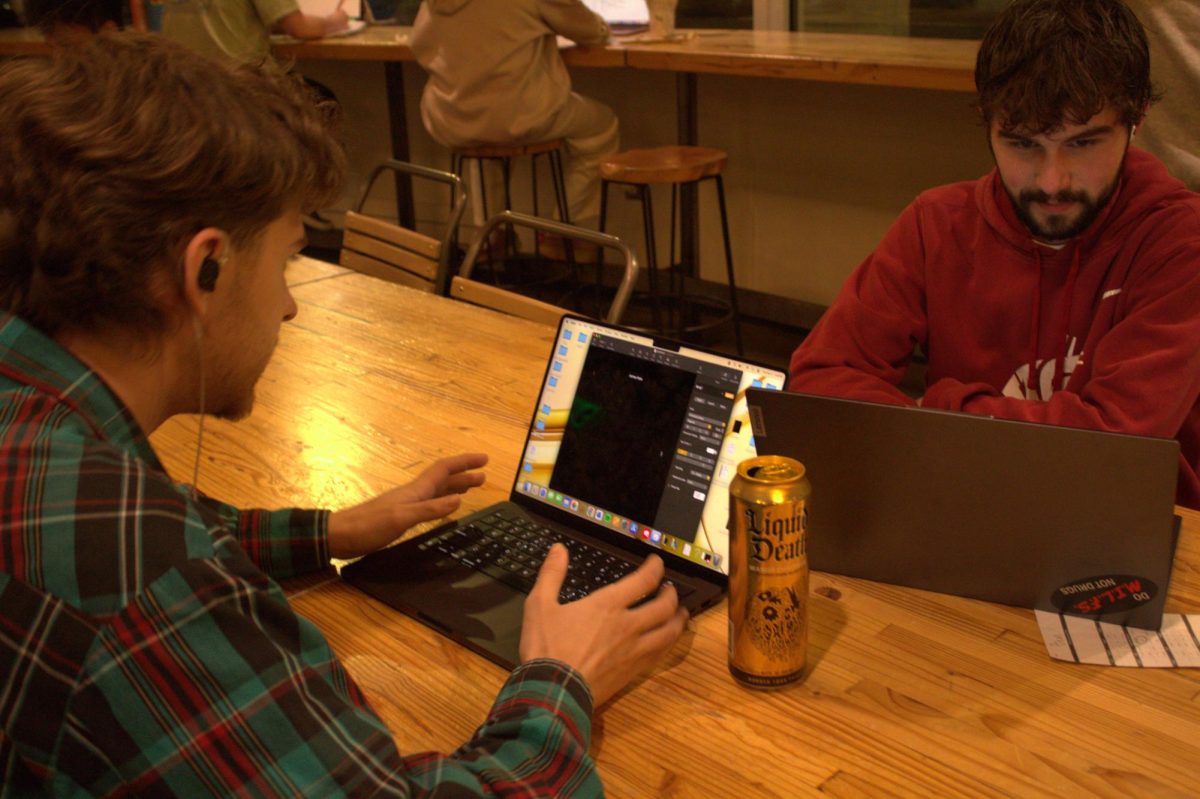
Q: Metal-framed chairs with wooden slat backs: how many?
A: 2